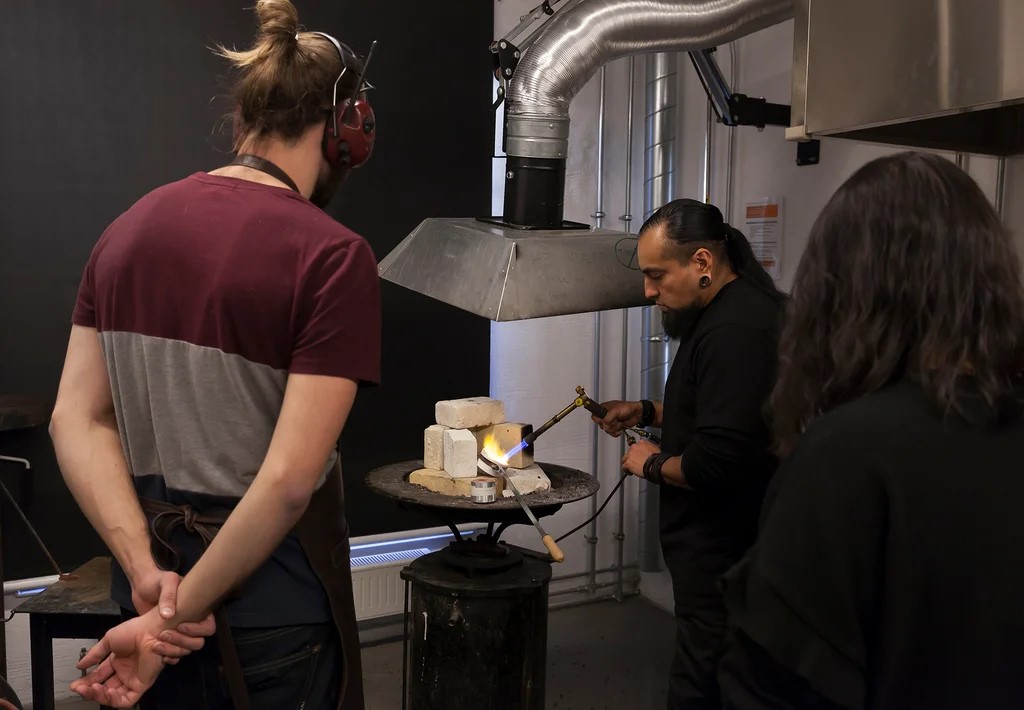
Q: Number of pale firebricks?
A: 6